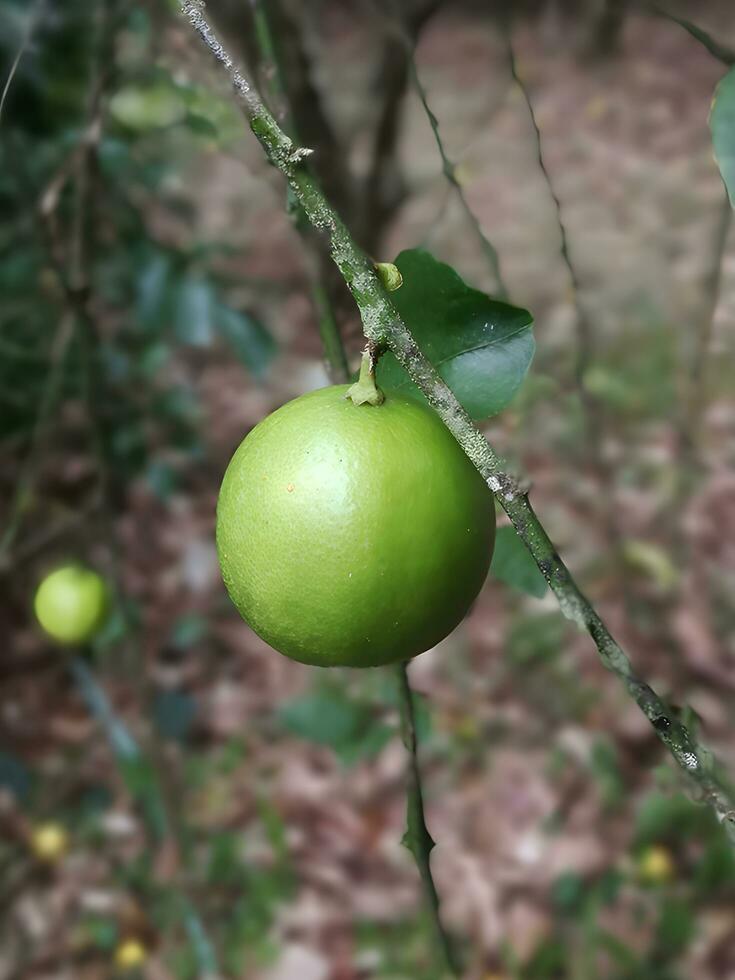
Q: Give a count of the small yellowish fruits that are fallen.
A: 3